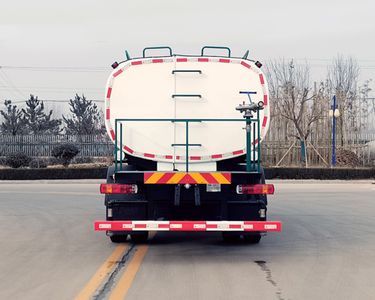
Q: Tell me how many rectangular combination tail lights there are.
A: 2